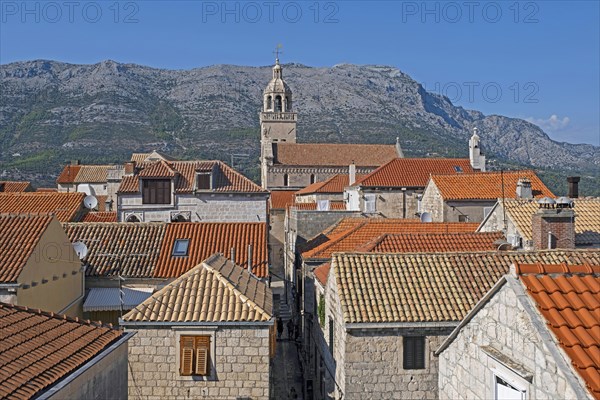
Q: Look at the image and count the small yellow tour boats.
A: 0